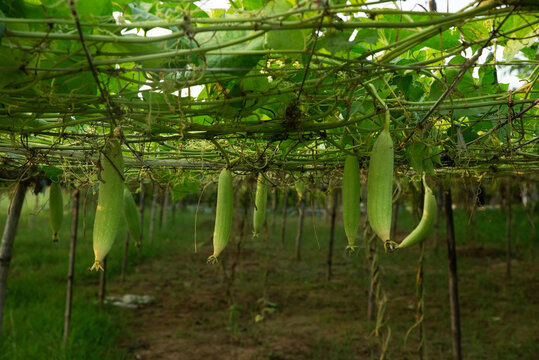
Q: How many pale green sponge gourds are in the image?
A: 8